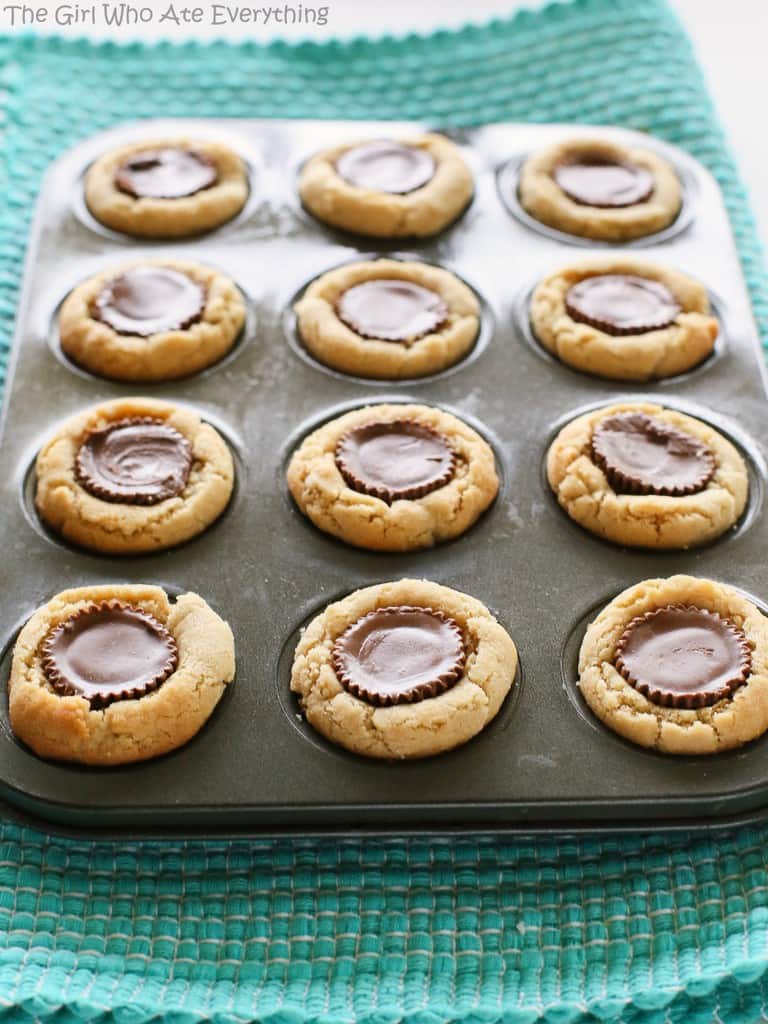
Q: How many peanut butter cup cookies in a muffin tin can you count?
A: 12